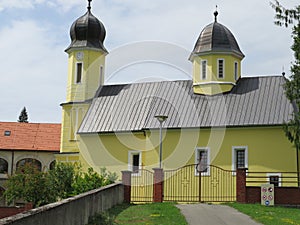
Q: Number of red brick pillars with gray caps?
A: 3